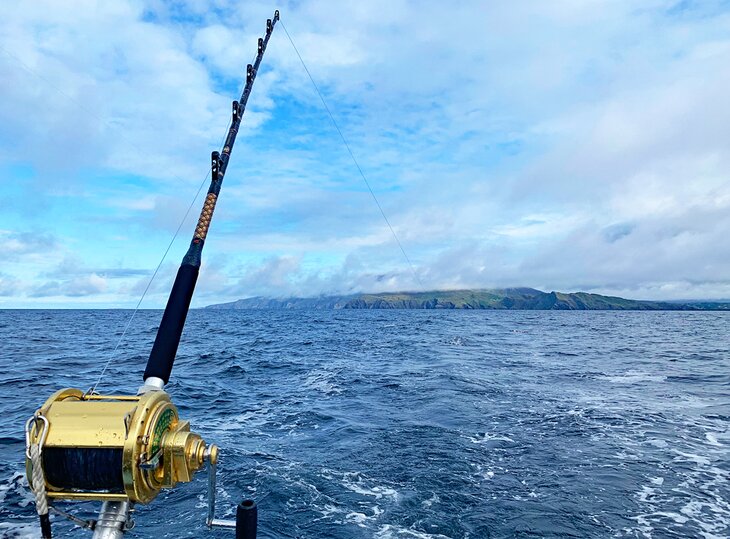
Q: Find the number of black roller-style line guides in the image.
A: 6